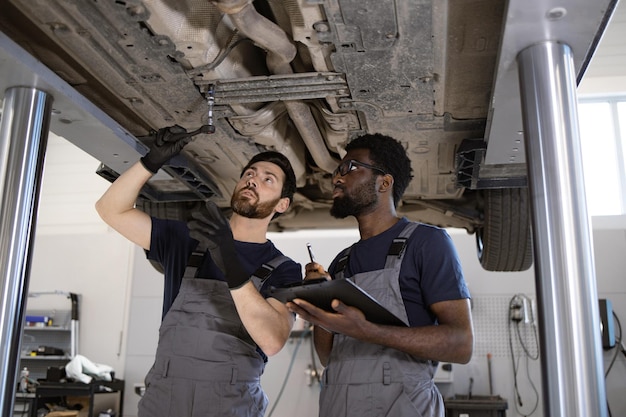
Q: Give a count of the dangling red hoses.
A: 0